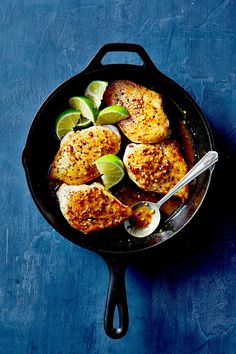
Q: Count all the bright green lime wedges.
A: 5